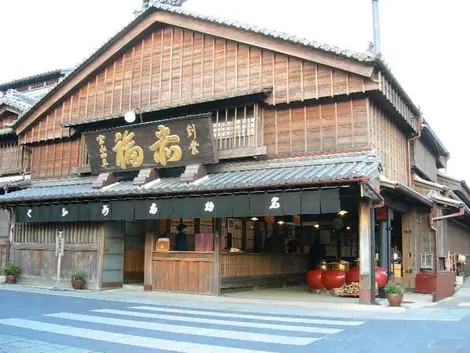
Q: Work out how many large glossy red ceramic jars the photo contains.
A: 4